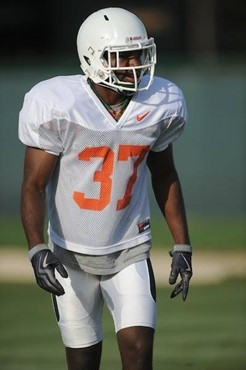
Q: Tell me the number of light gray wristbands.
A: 2